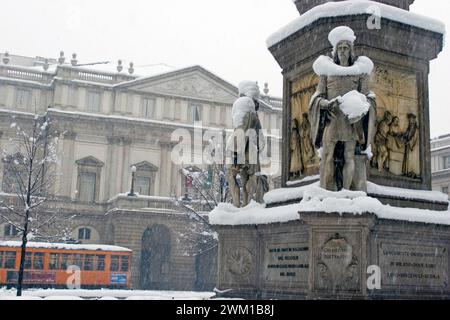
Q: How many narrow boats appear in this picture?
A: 0